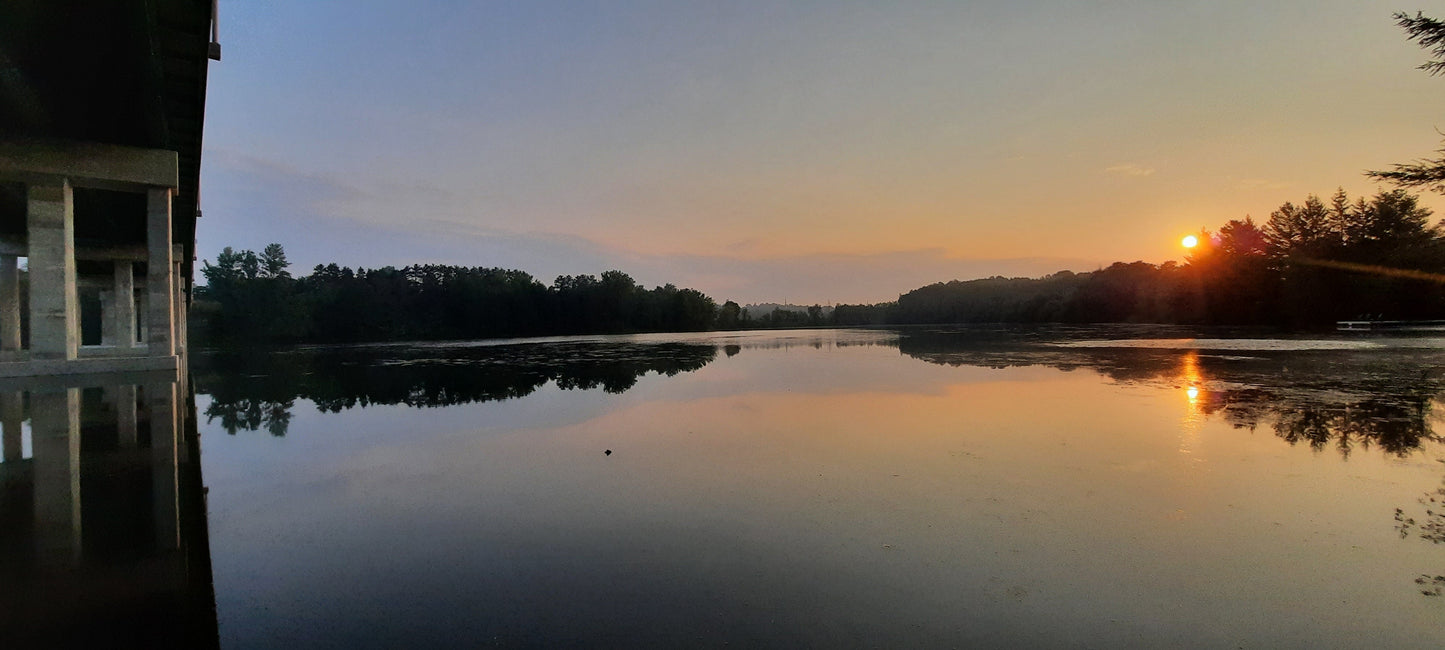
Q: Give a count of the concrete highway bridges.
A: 1